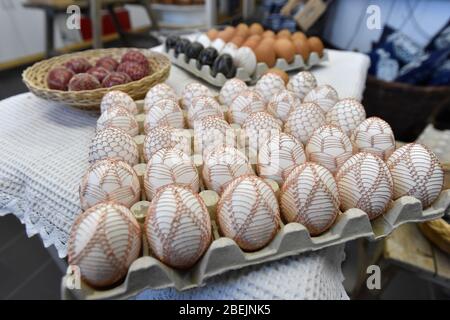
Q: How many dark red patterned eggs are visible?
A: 8